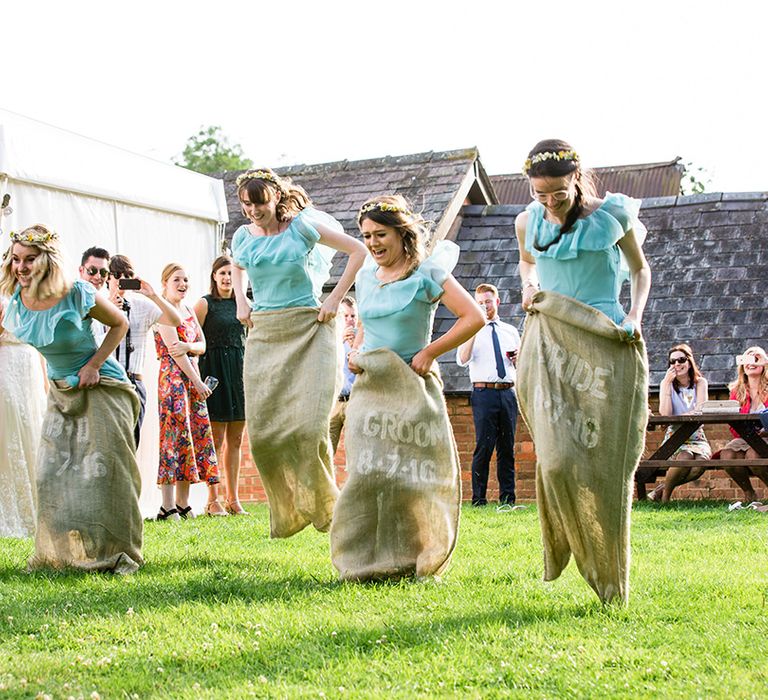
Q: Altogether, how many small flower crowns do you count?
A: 4